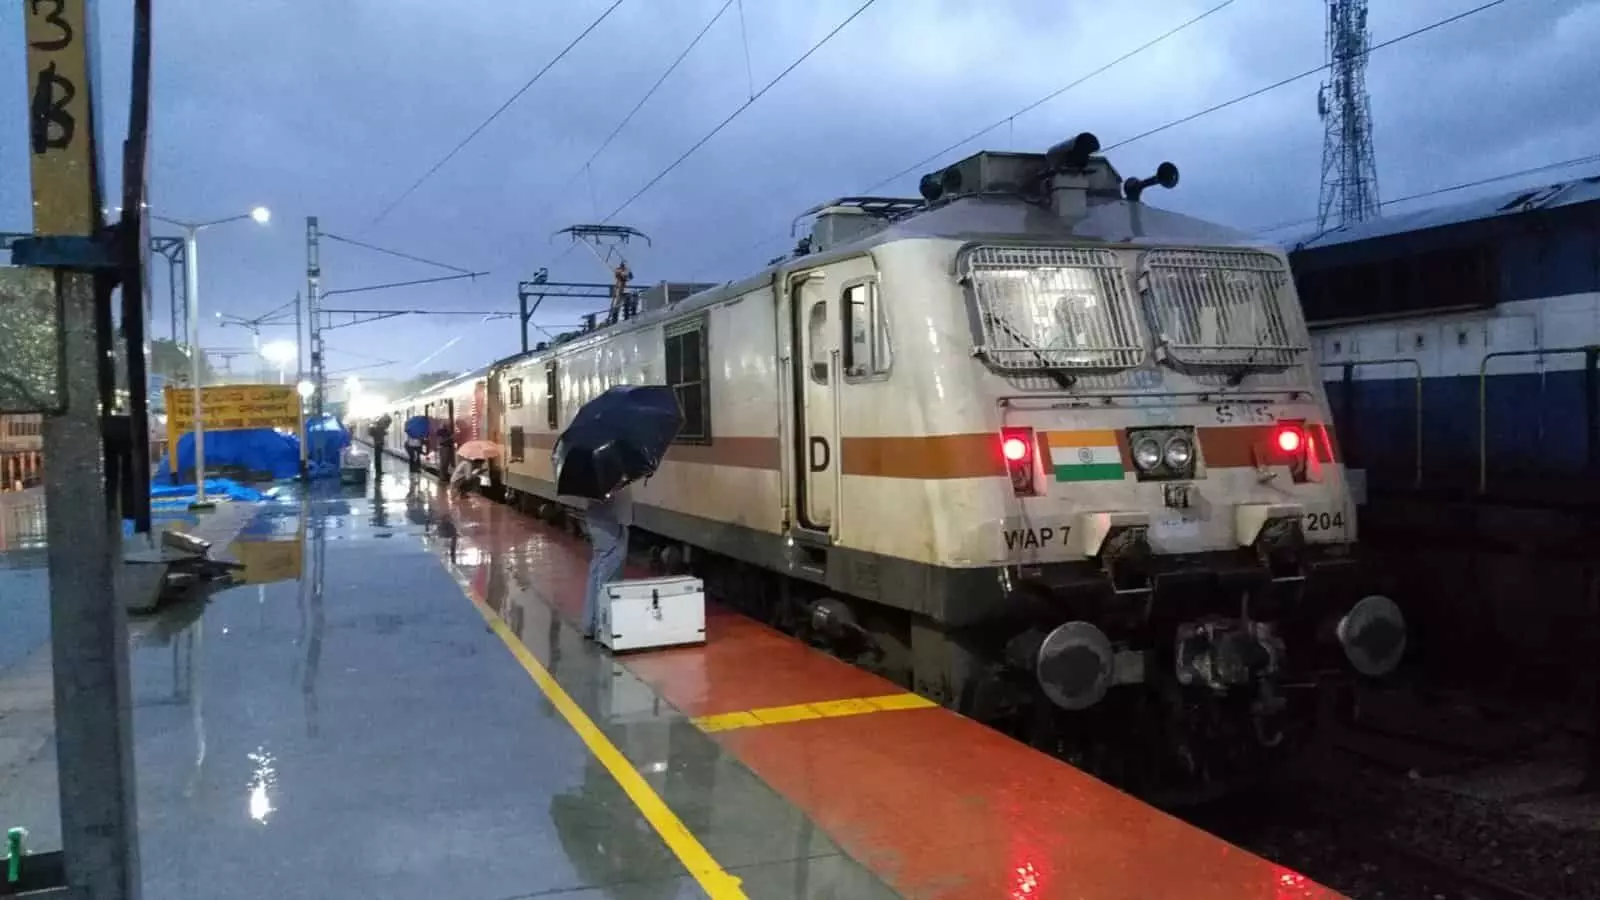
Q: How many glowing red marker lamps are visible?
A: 2